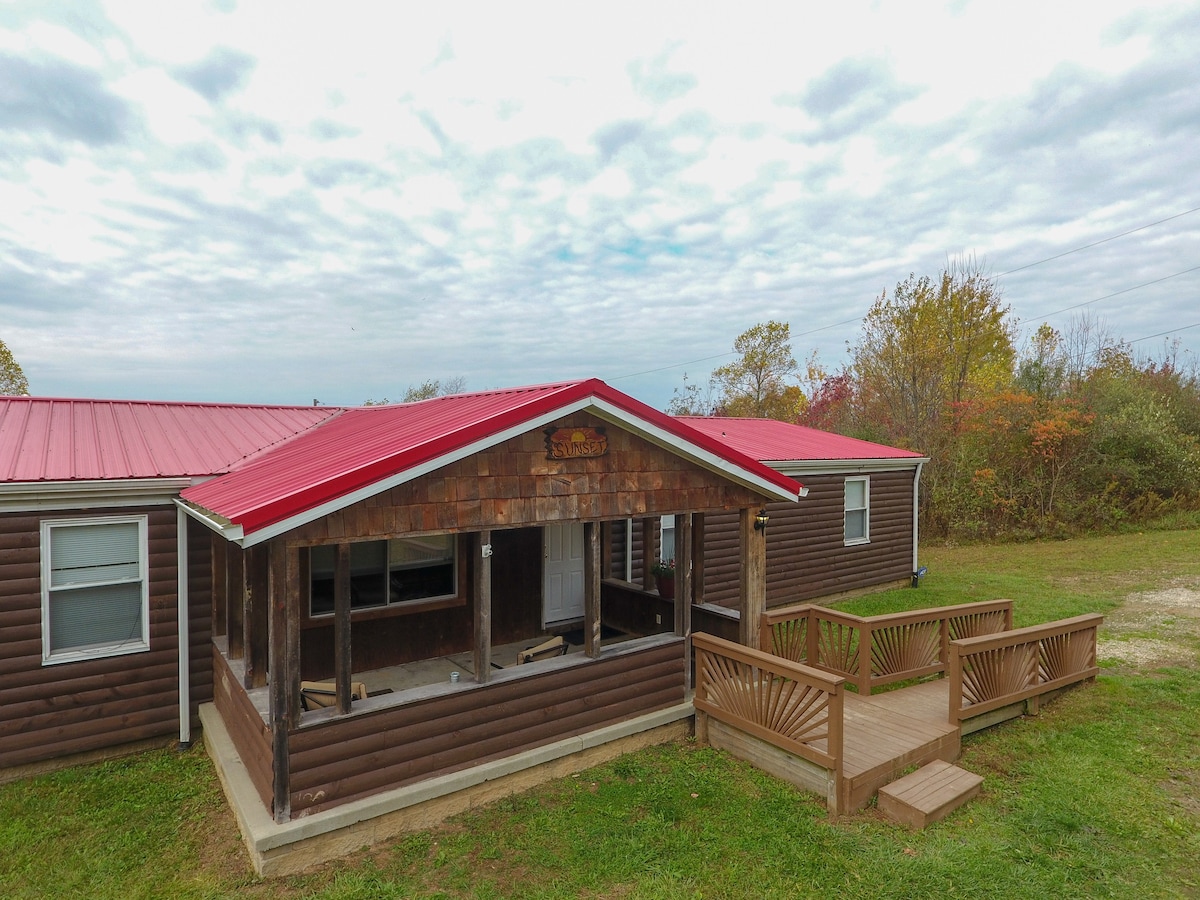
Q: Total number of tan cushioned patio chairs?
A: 2